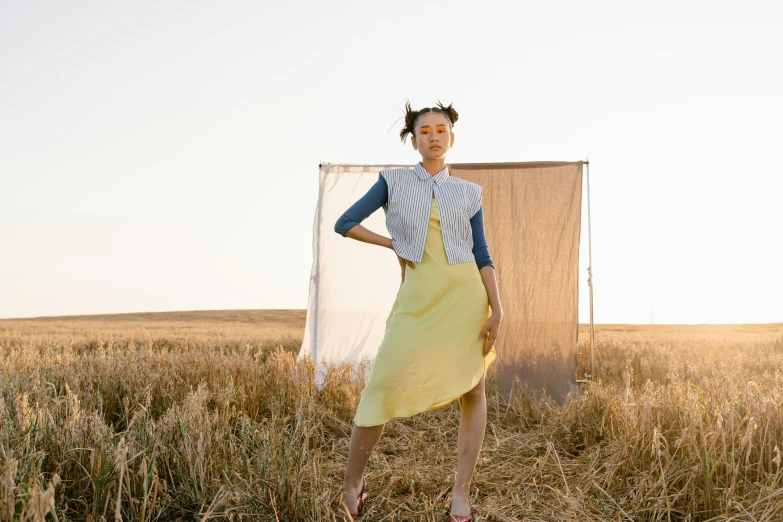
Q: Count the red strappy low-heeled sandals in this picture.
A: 2